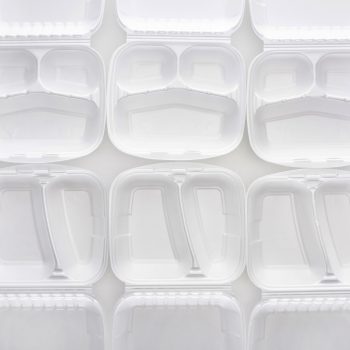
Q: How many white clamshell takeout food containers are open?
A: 6